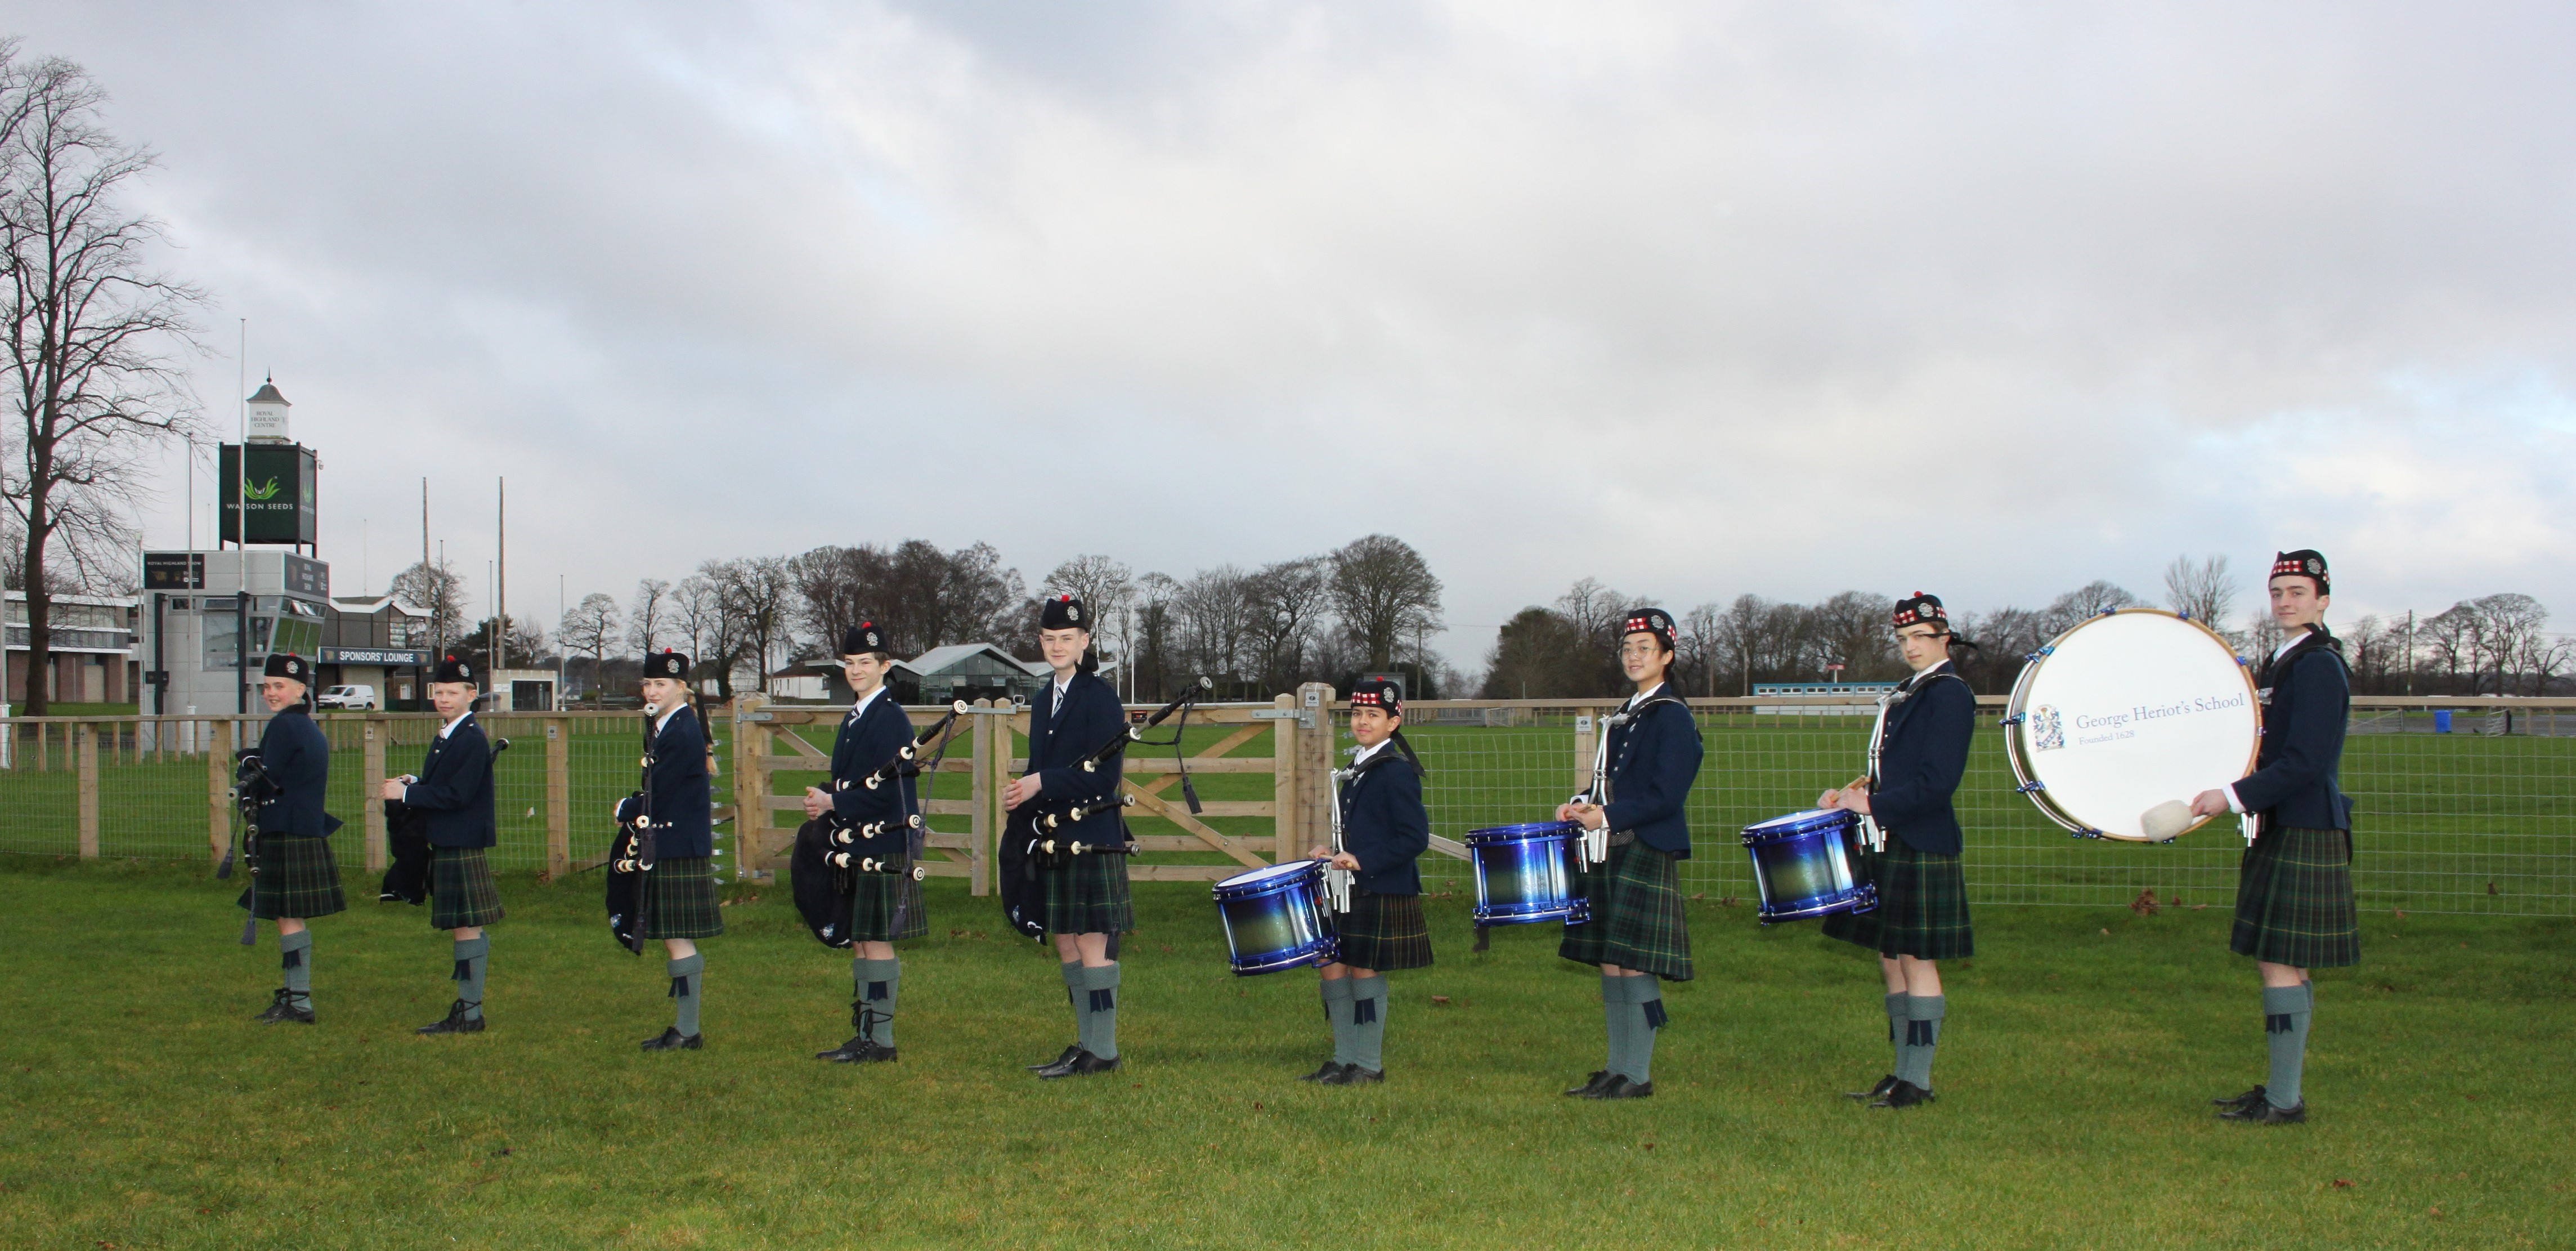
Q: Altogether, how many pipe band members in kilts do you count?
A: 9